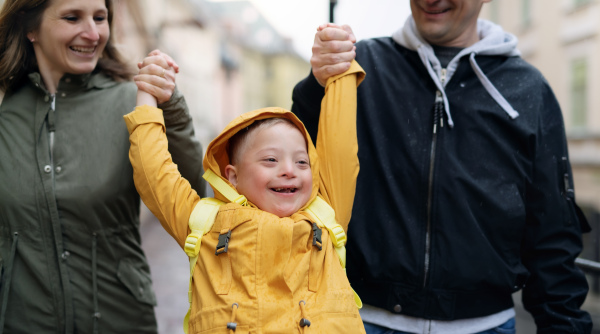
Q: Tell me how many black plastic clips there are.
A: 2